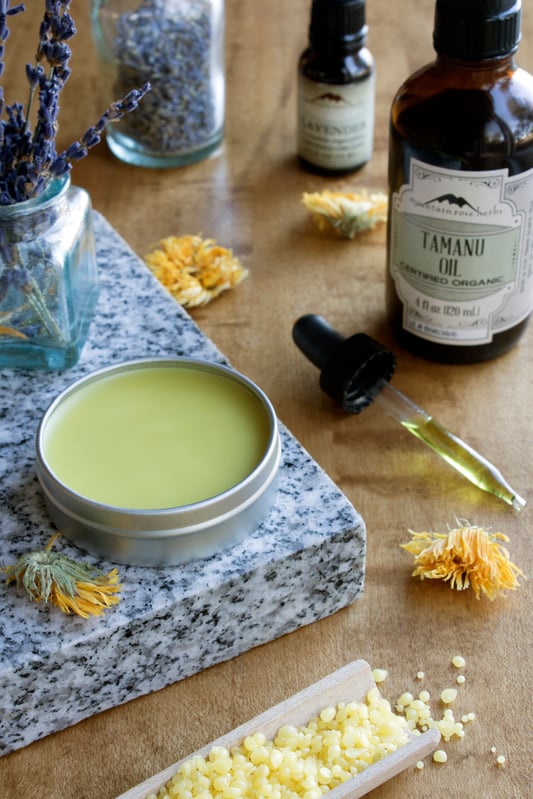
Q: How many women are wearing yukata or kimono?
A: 0